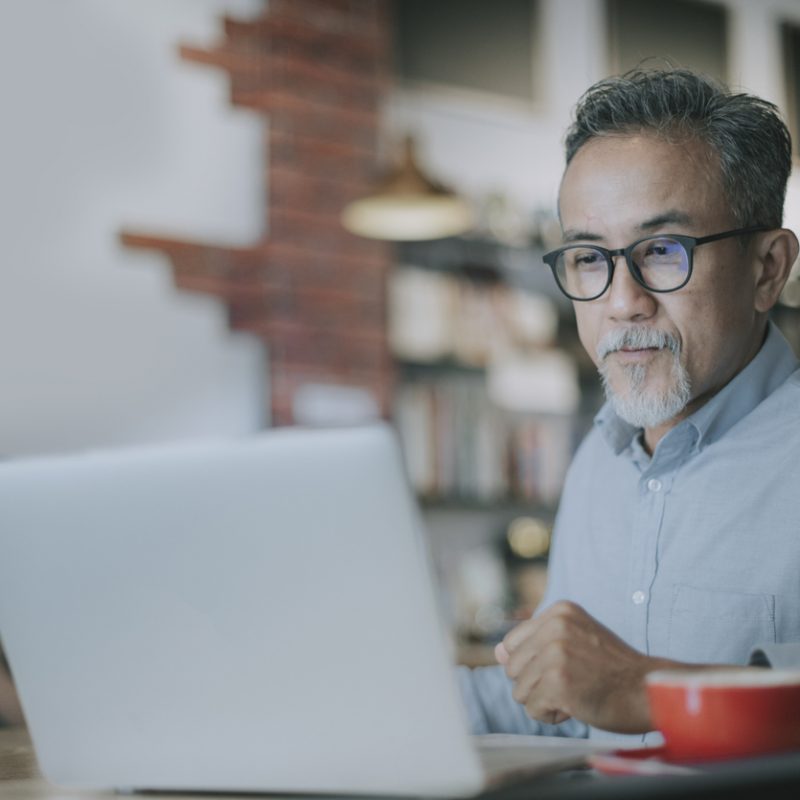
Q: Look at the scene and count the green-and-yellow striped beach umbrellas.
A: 0